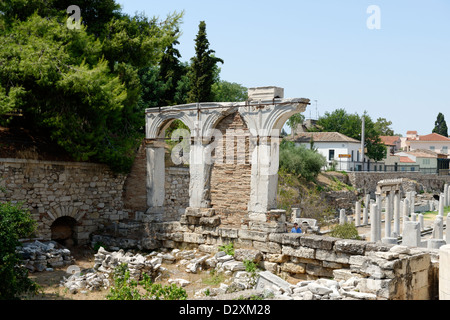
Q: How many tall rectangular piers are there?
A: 3